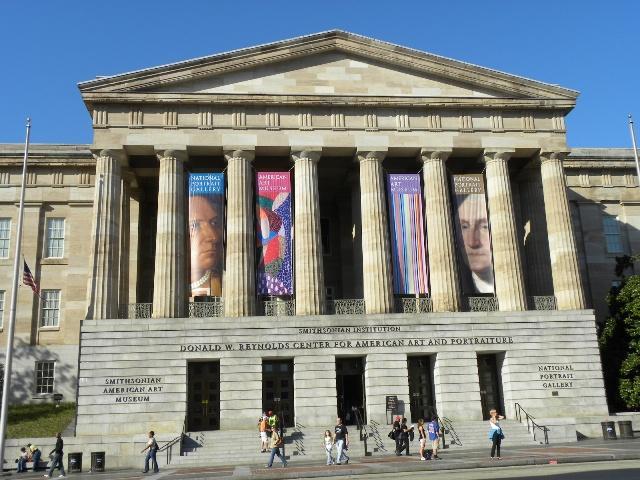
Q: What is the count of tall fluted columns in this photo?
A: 8